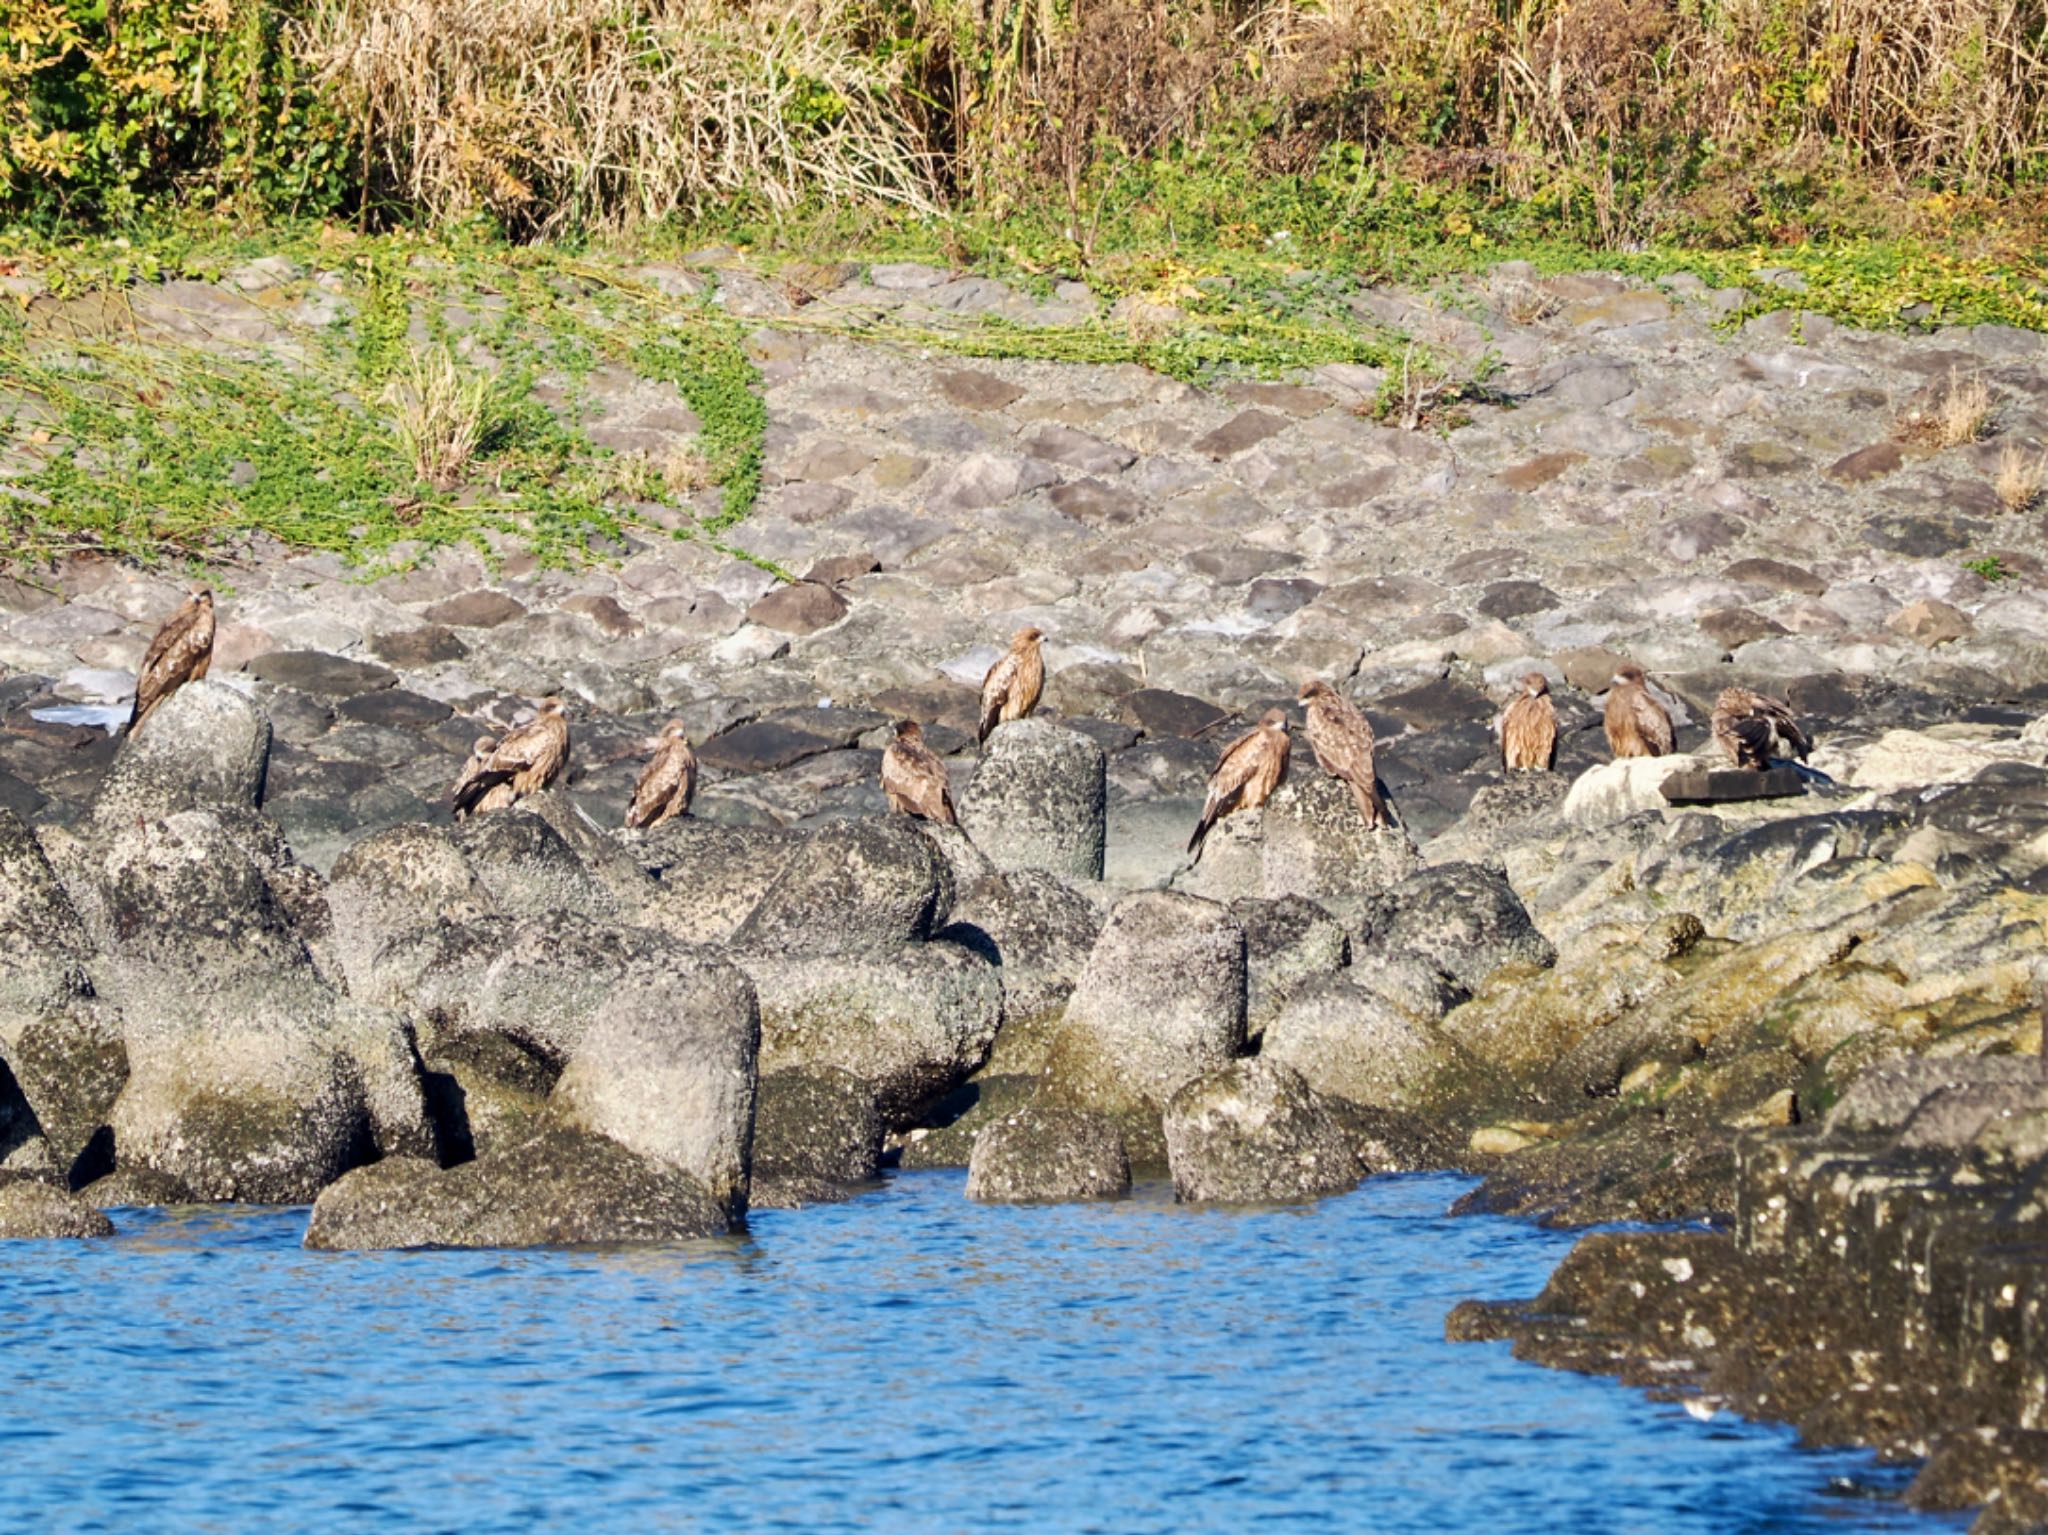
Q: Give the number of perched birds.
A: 11